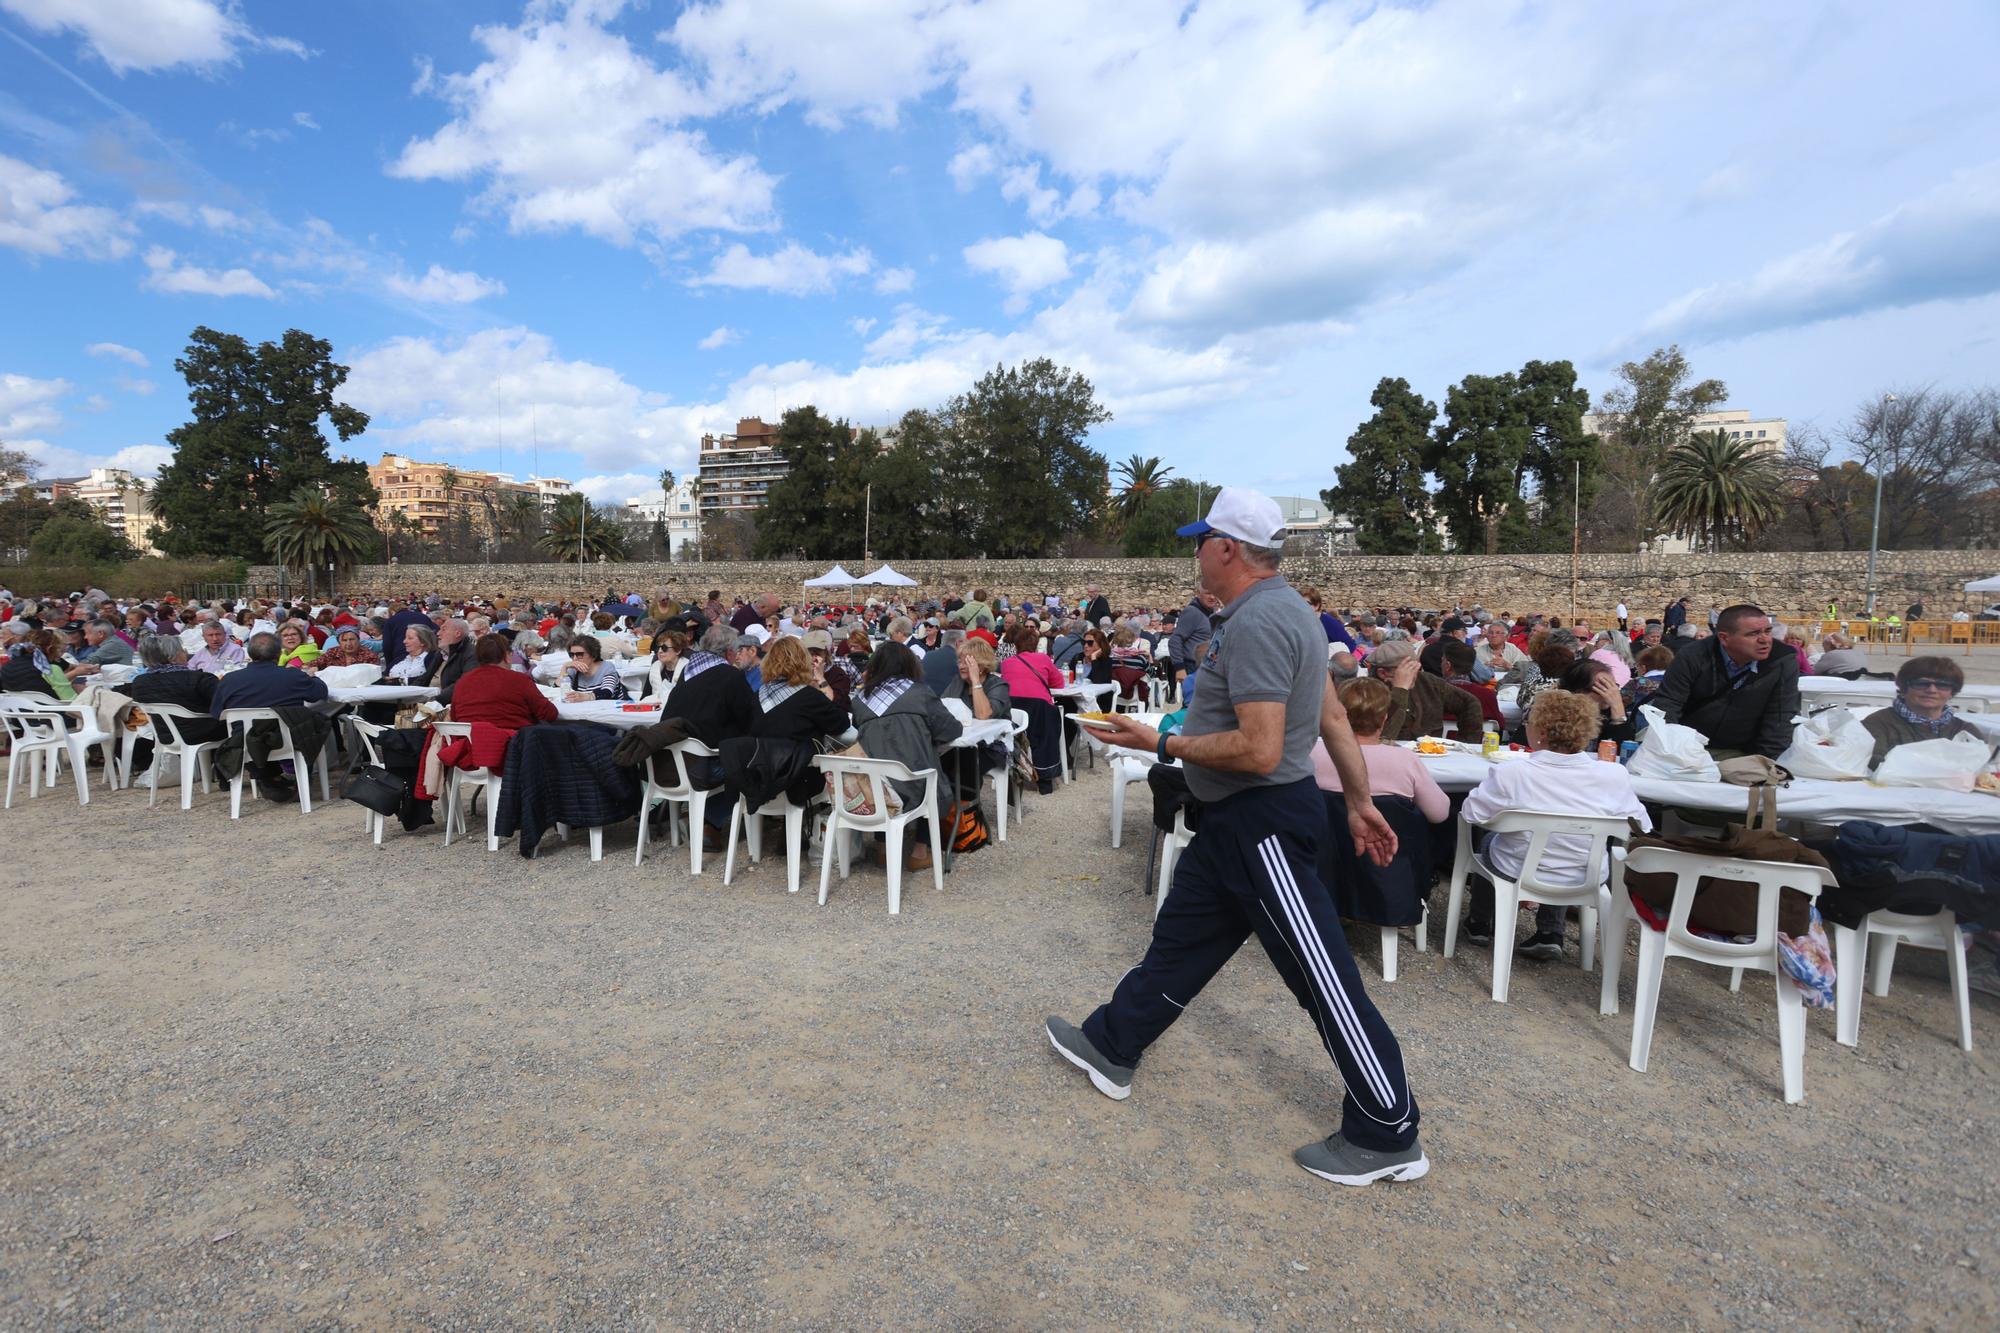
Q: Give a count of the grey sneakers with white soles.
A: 2